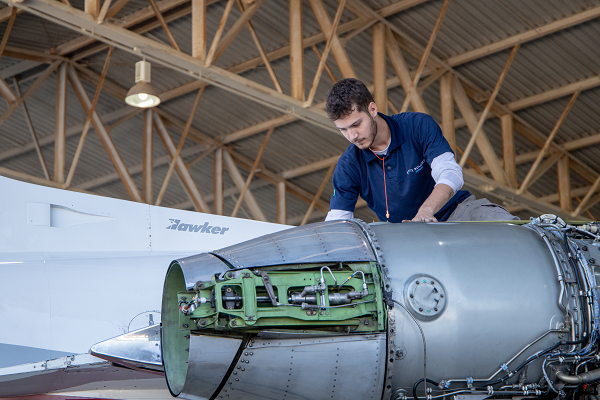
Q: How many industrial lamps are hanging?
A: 1